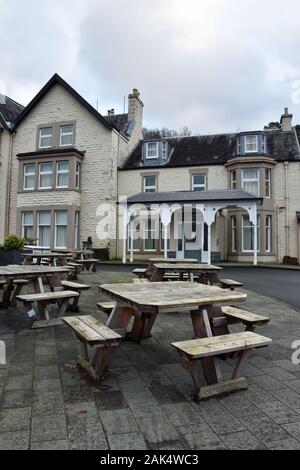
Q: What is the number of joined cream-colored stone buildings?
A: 2